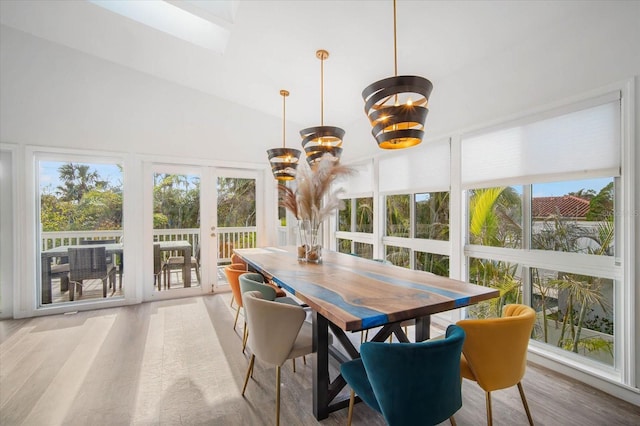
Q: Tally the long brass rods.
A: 3